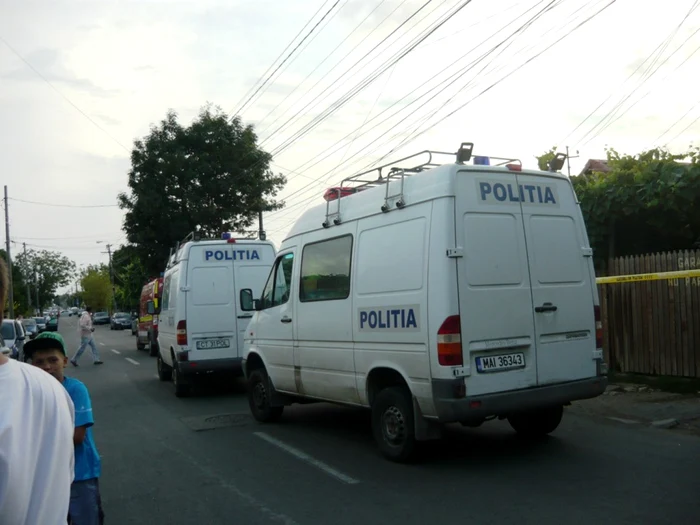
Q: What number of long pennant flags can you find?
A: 0